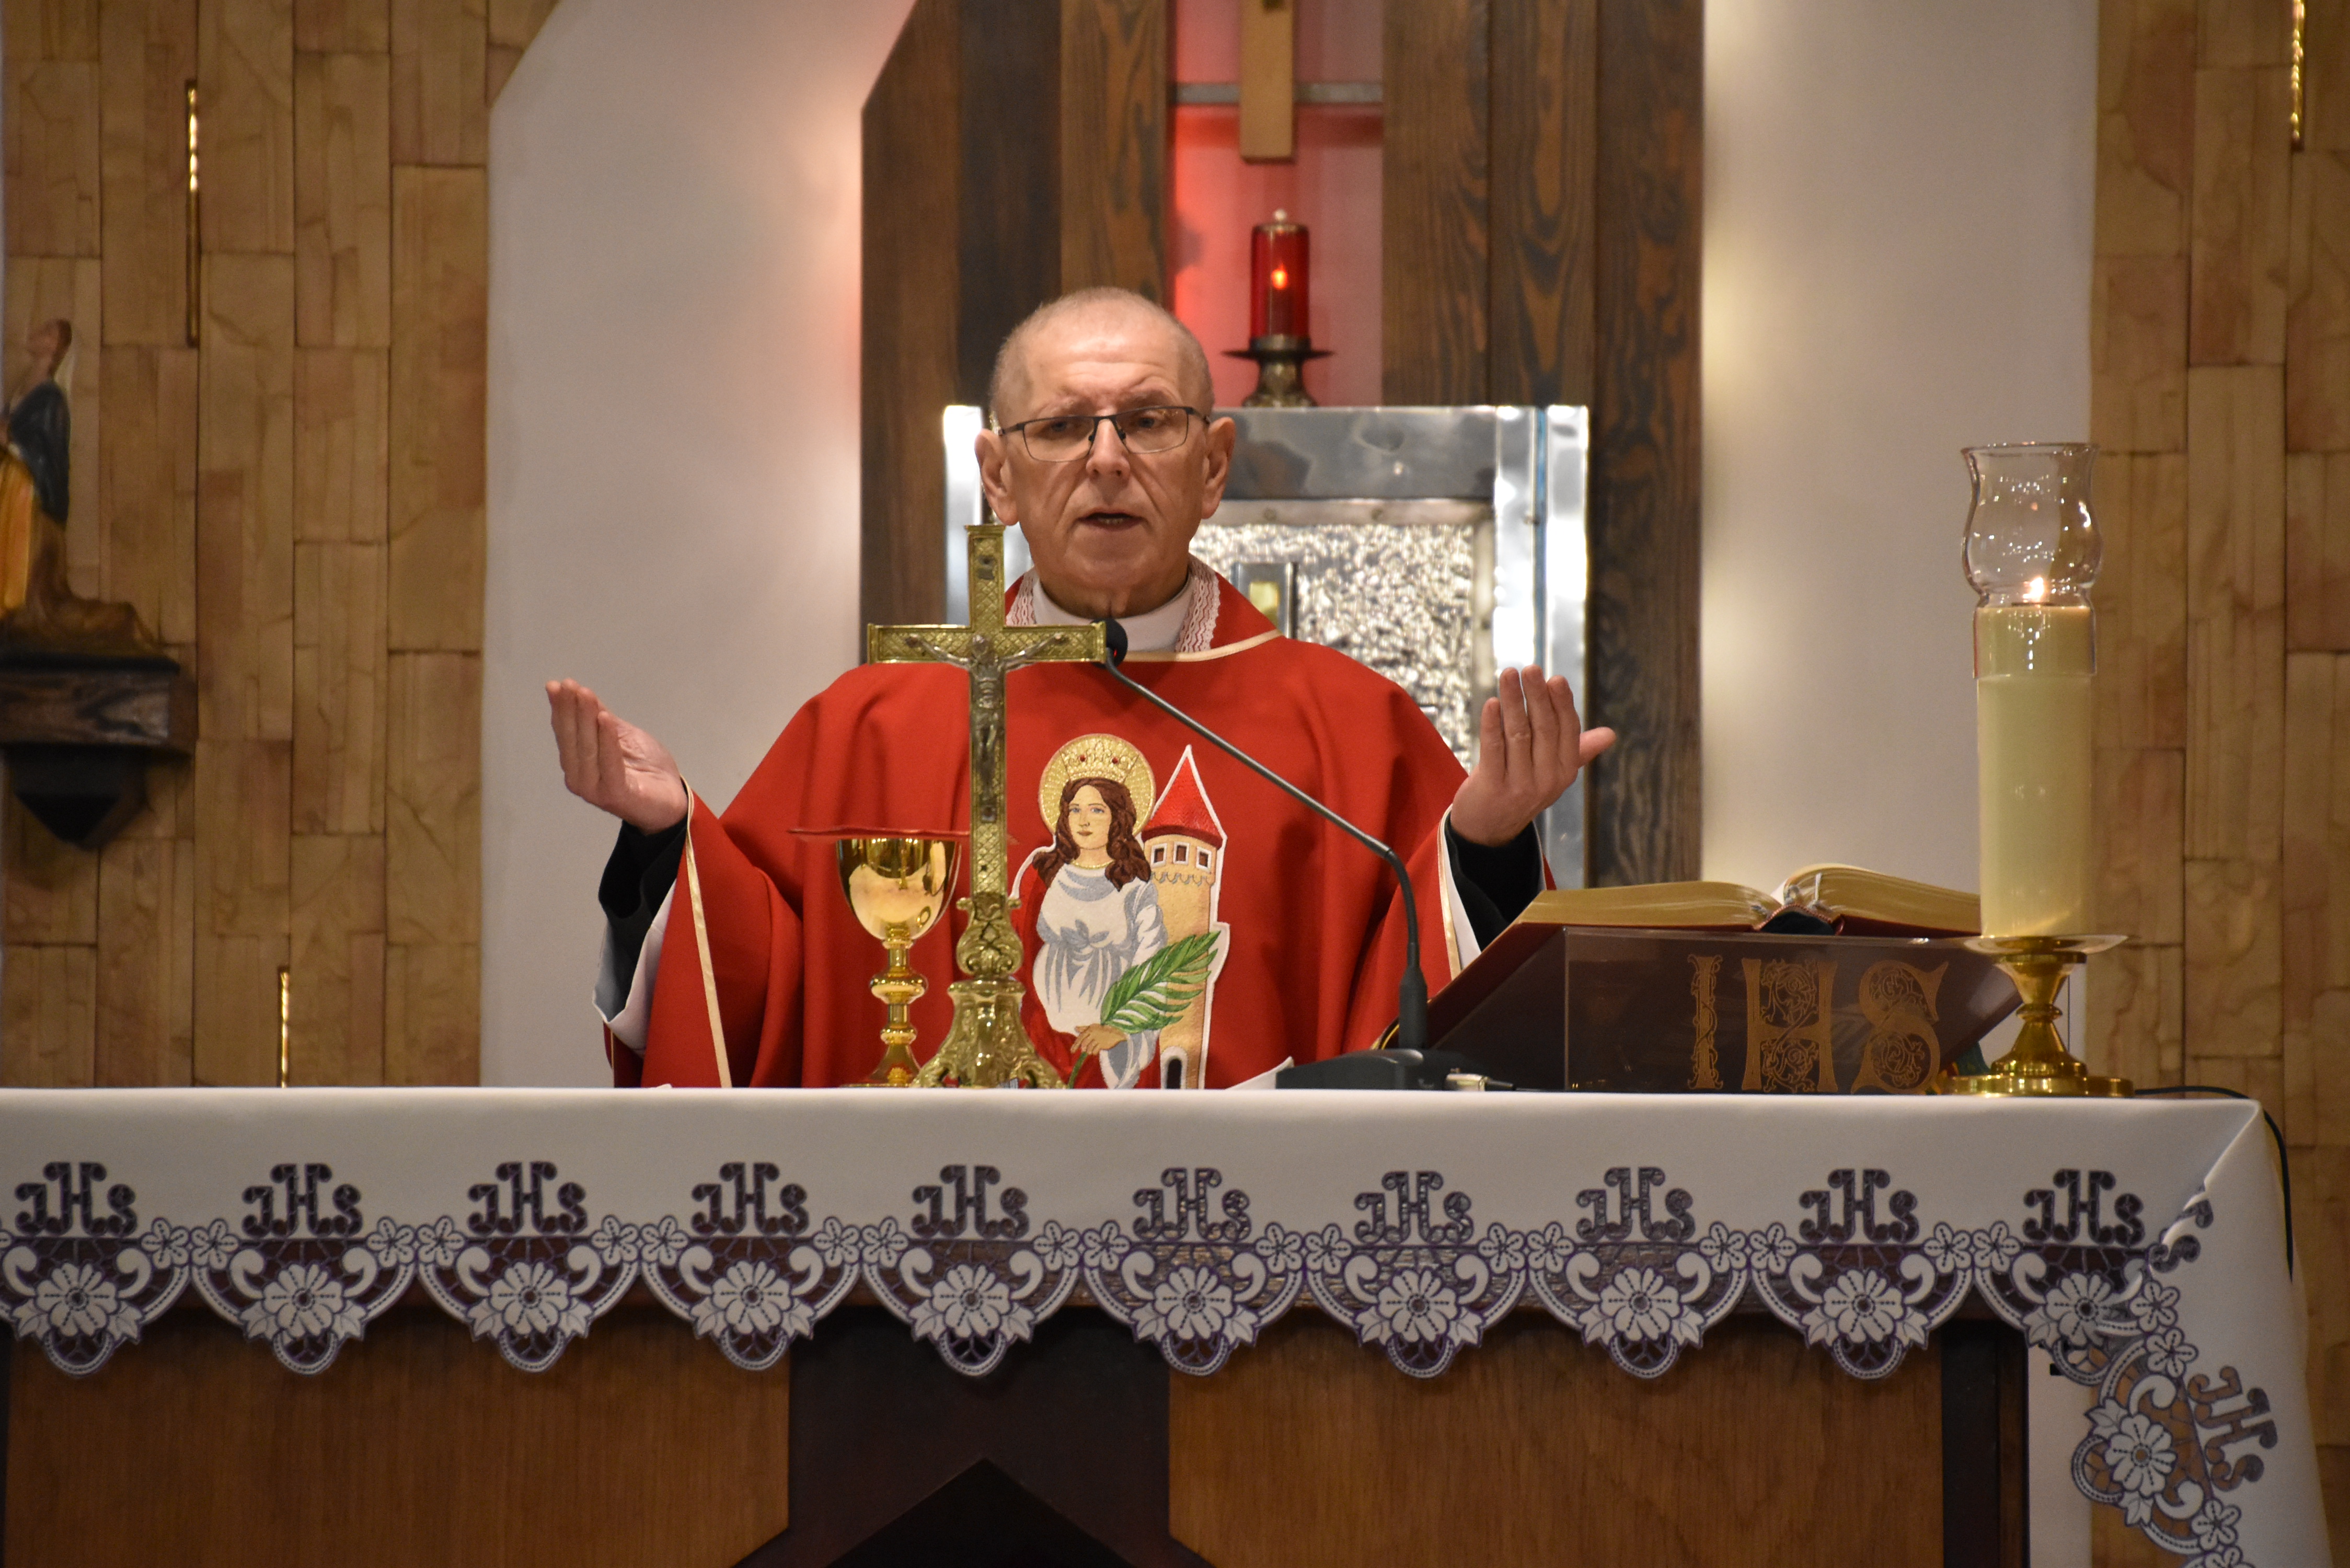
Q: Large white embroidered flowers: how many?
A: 11